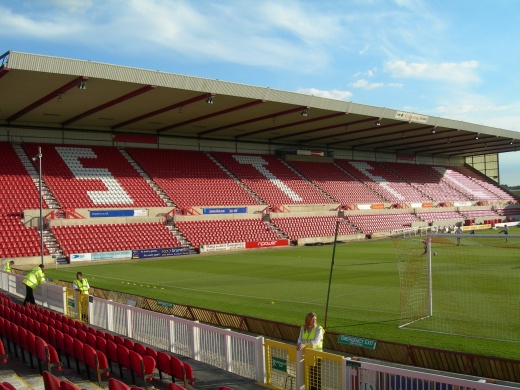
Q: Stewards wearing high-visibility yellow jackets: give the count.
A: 4